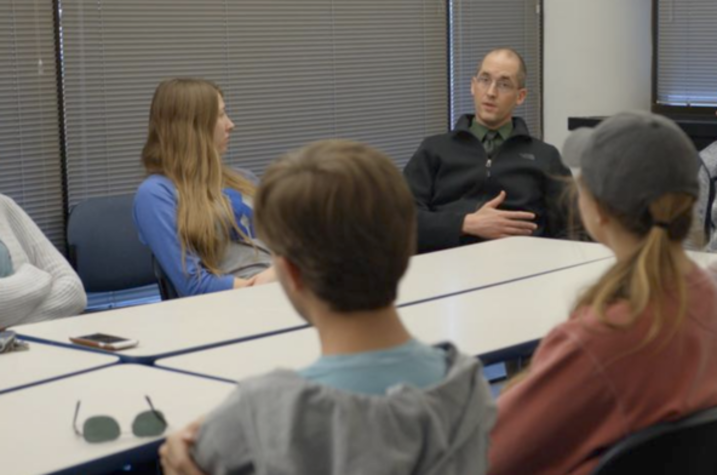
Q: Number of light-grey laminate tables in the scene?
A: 4